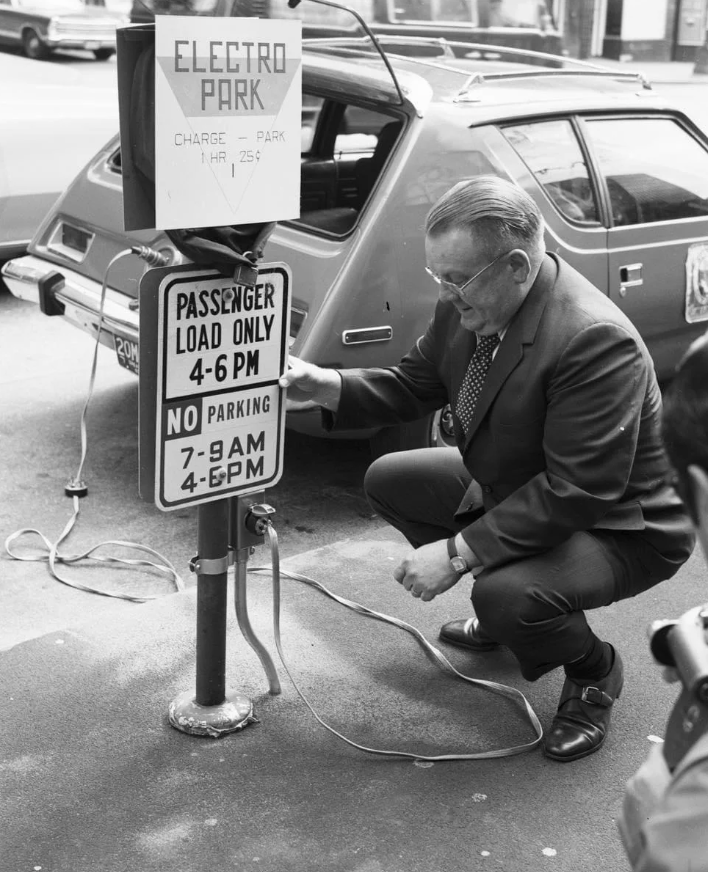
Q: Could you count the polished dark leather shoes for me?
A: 2